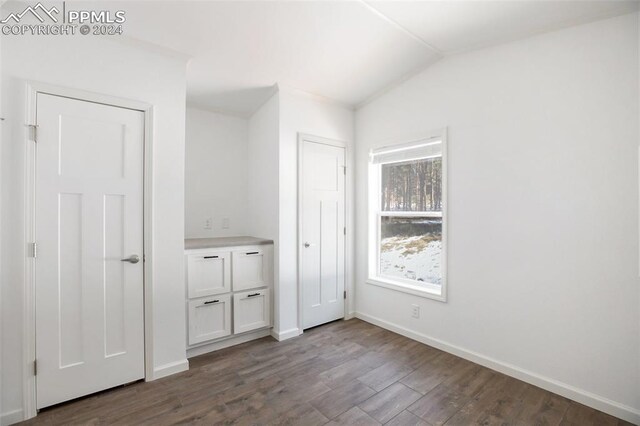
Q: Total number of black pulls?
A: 4